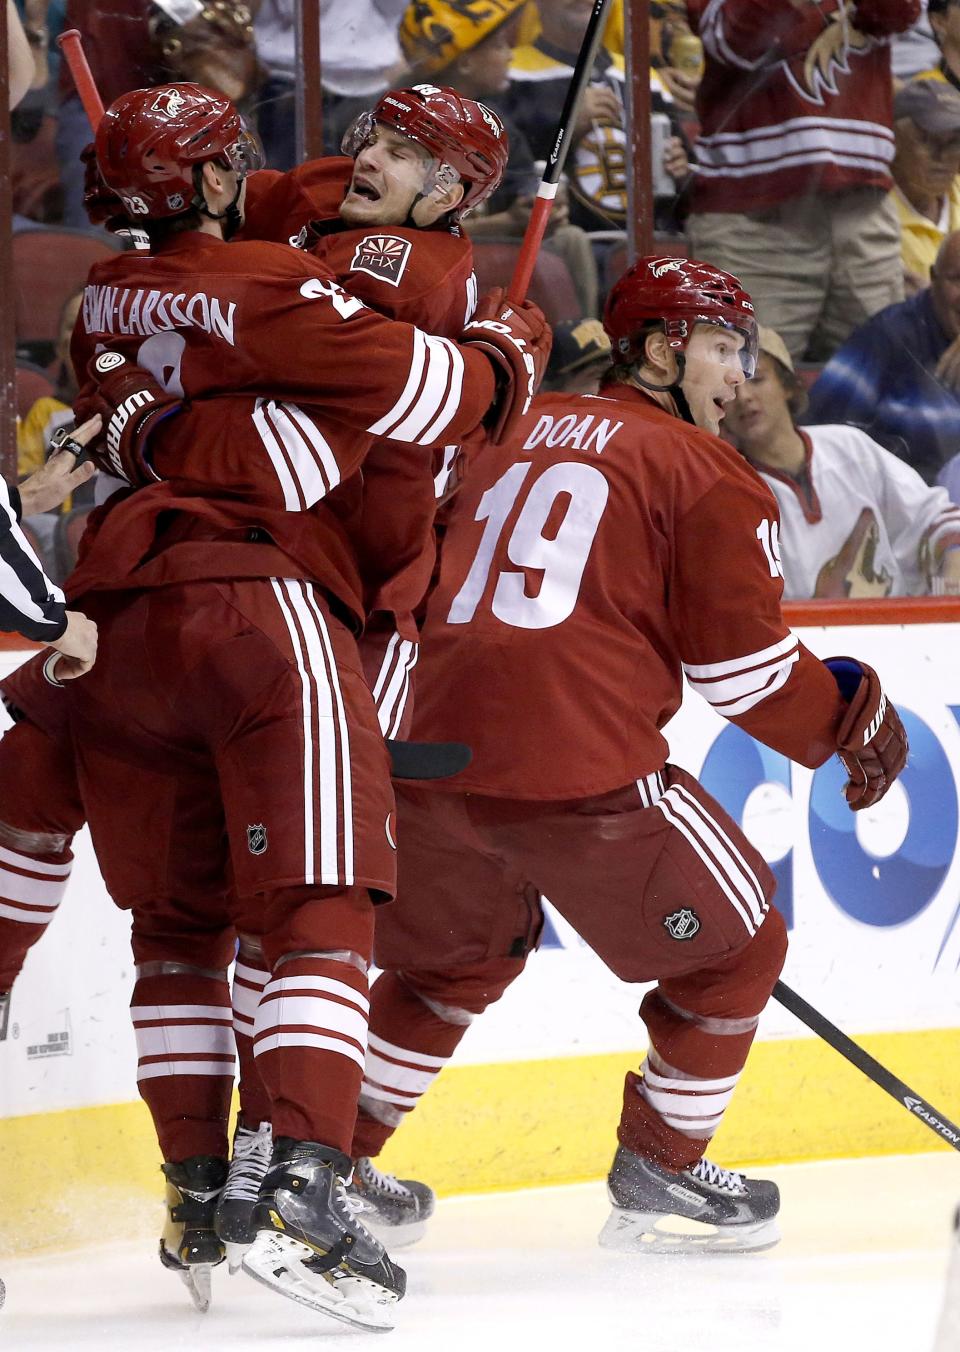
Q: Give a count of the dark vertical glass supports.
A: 3